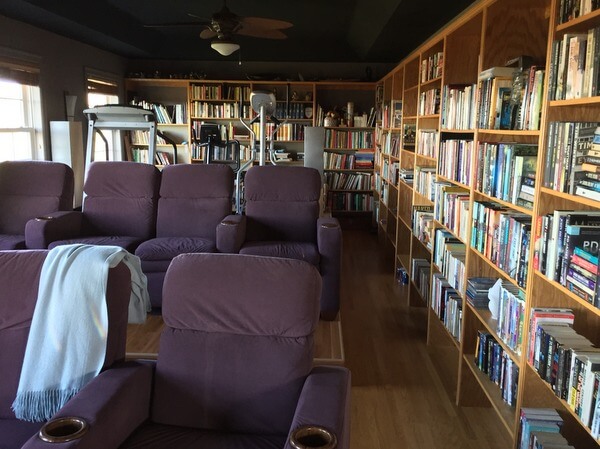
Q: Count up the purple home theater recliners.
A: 6